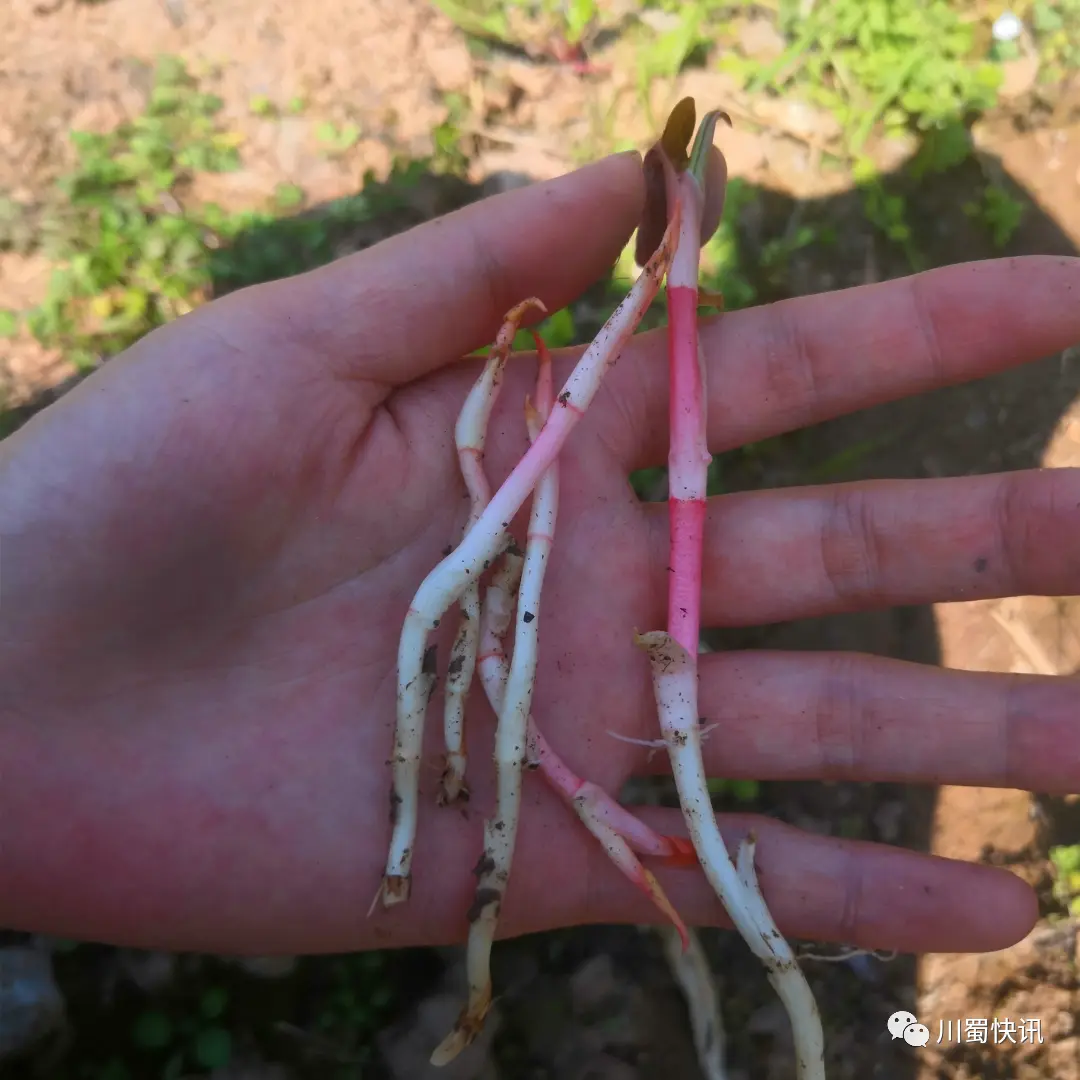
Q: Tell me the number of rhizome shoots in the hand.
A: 5